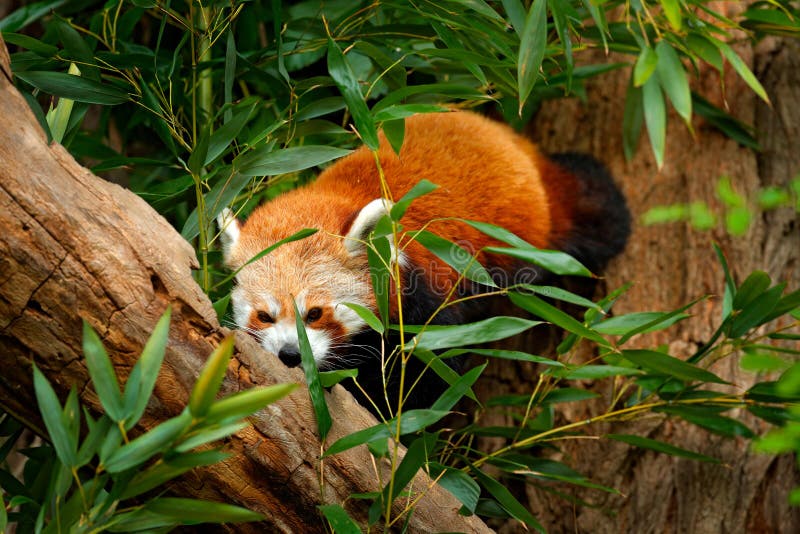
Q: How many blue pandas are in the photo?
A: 0